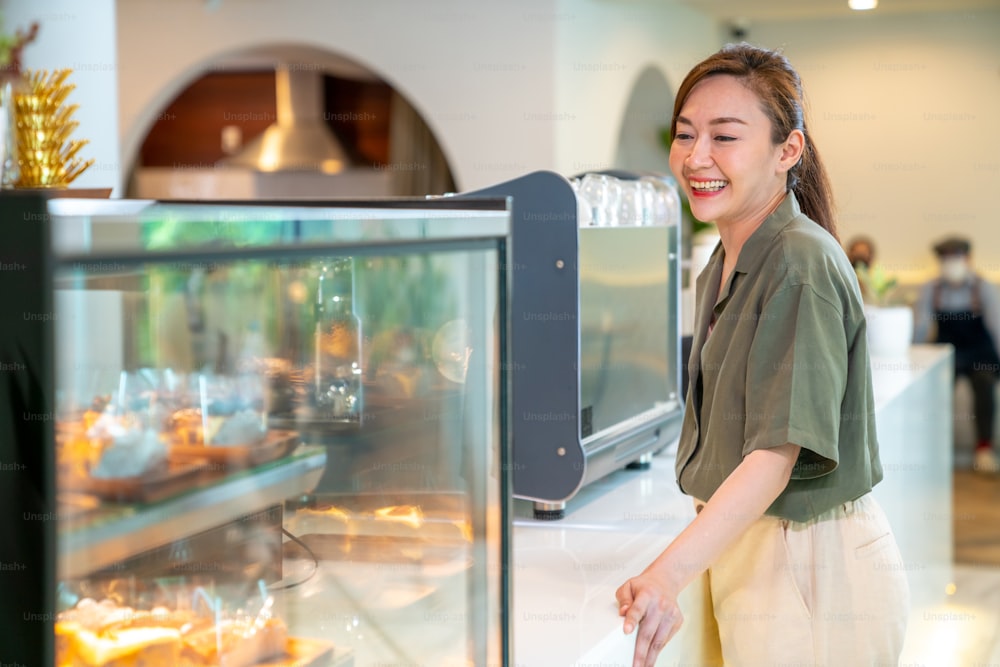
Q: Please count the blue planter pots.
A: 0